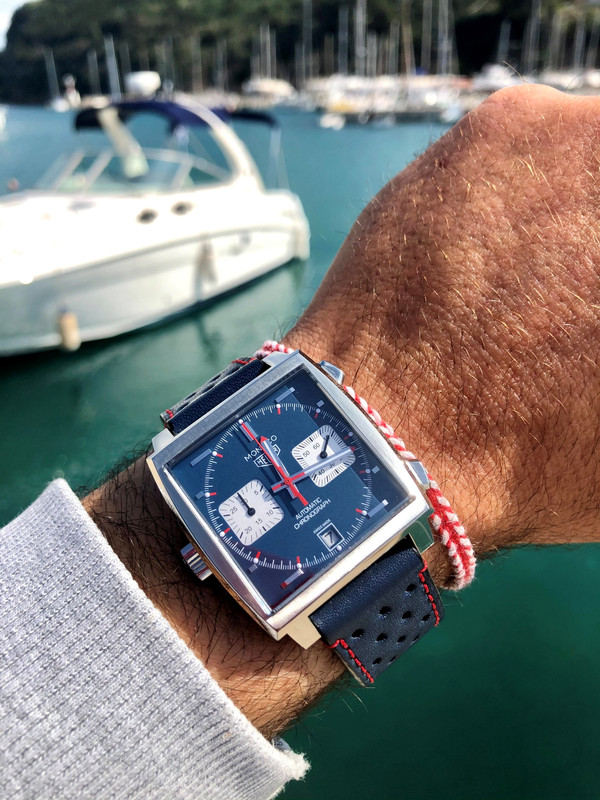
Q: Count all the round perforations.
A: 10